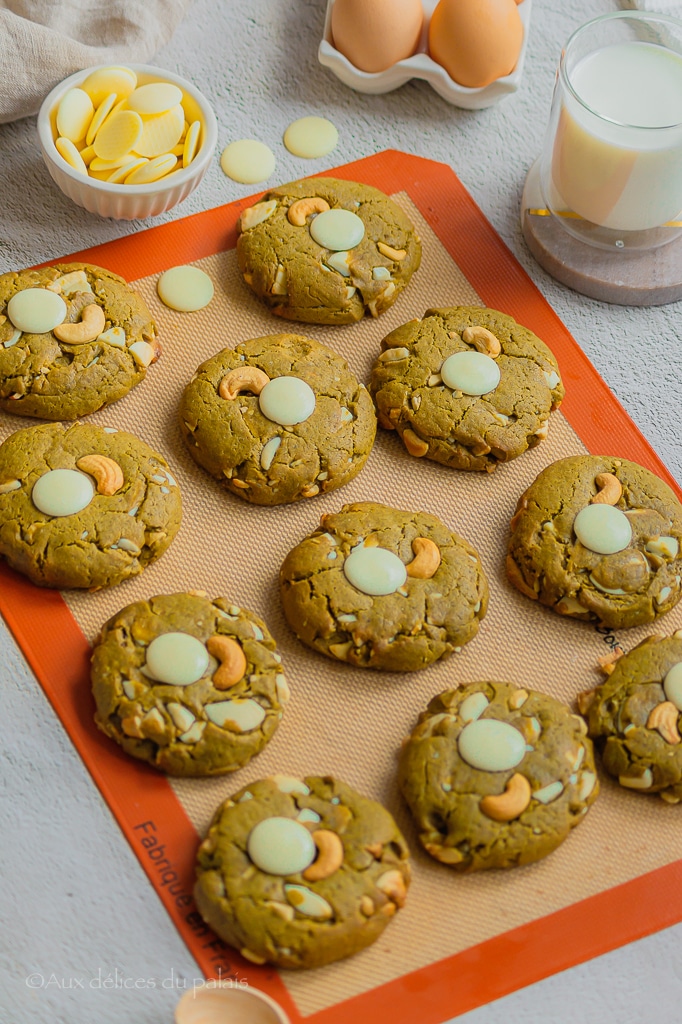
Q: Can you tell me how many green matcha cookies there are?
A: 11